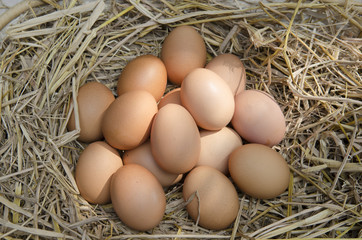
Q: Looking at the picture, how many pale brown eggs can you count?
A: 15